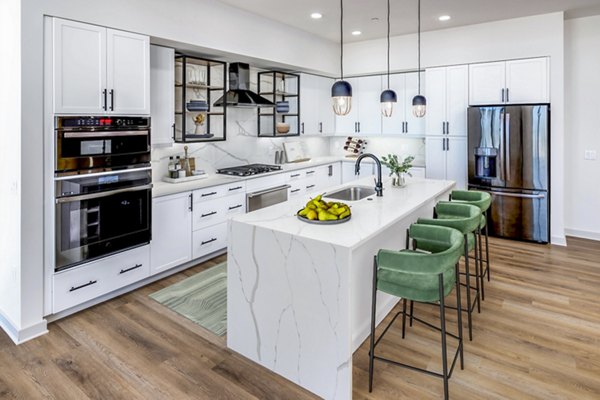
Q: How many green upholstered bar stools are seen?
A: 3